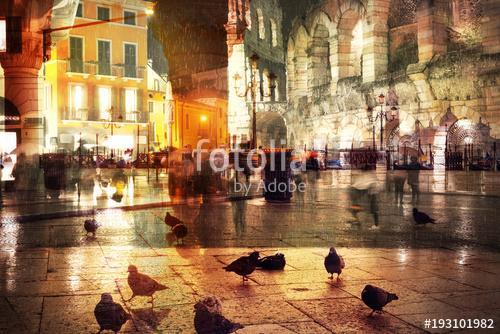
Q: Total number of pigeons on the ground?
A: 11